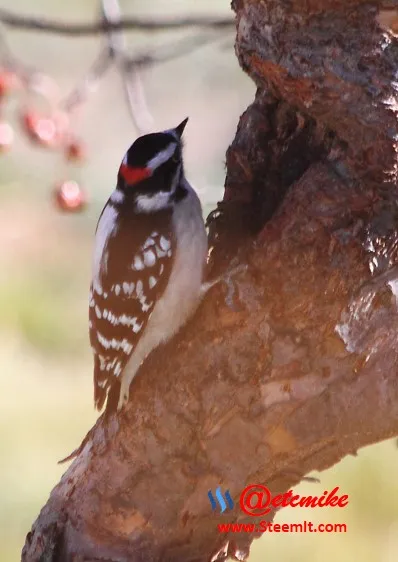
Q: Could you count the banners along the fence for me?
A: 0